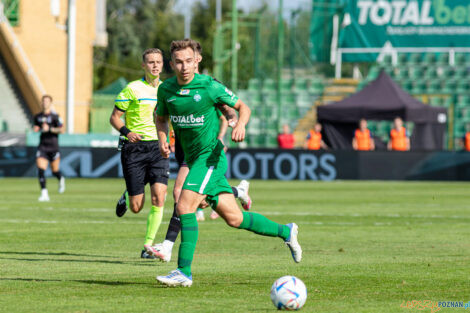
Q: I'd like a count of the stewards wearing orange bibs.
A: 4